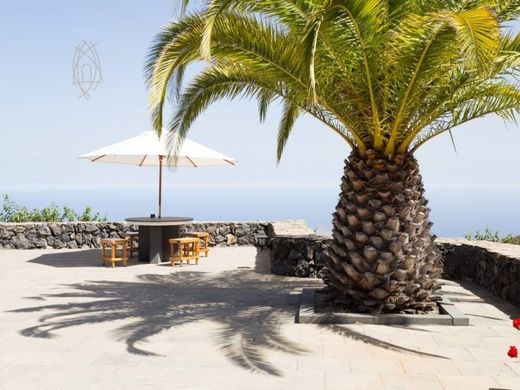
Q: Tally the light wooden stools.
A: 4